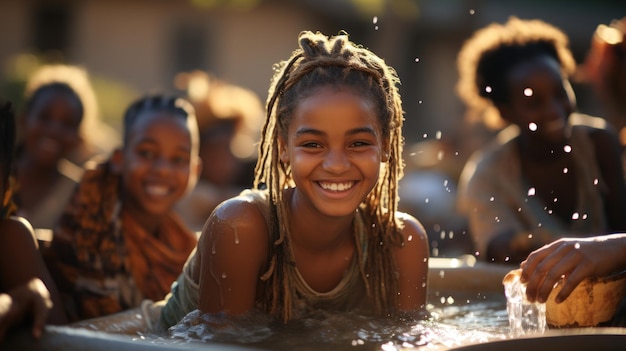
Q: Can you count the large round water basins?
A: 1